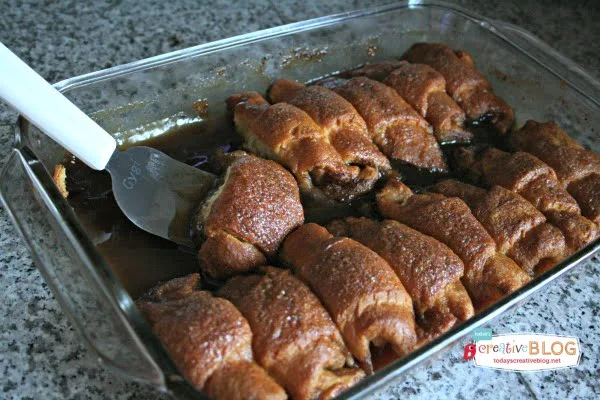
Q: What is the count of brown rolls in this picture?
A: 14